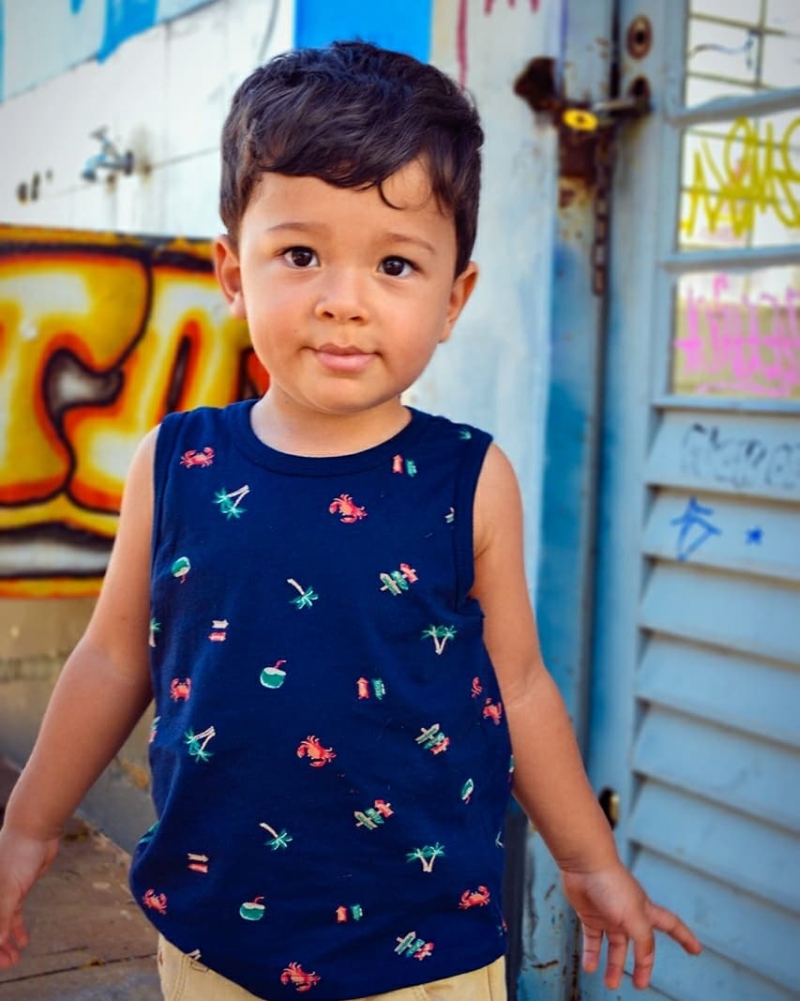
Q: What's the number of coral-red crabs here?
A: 8